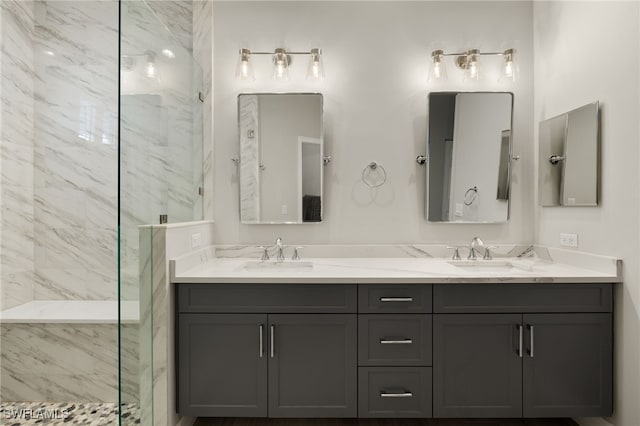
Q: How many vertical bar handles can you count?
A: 4